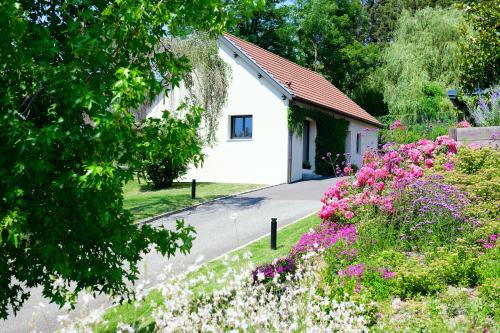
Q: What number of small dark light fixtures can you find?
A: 2